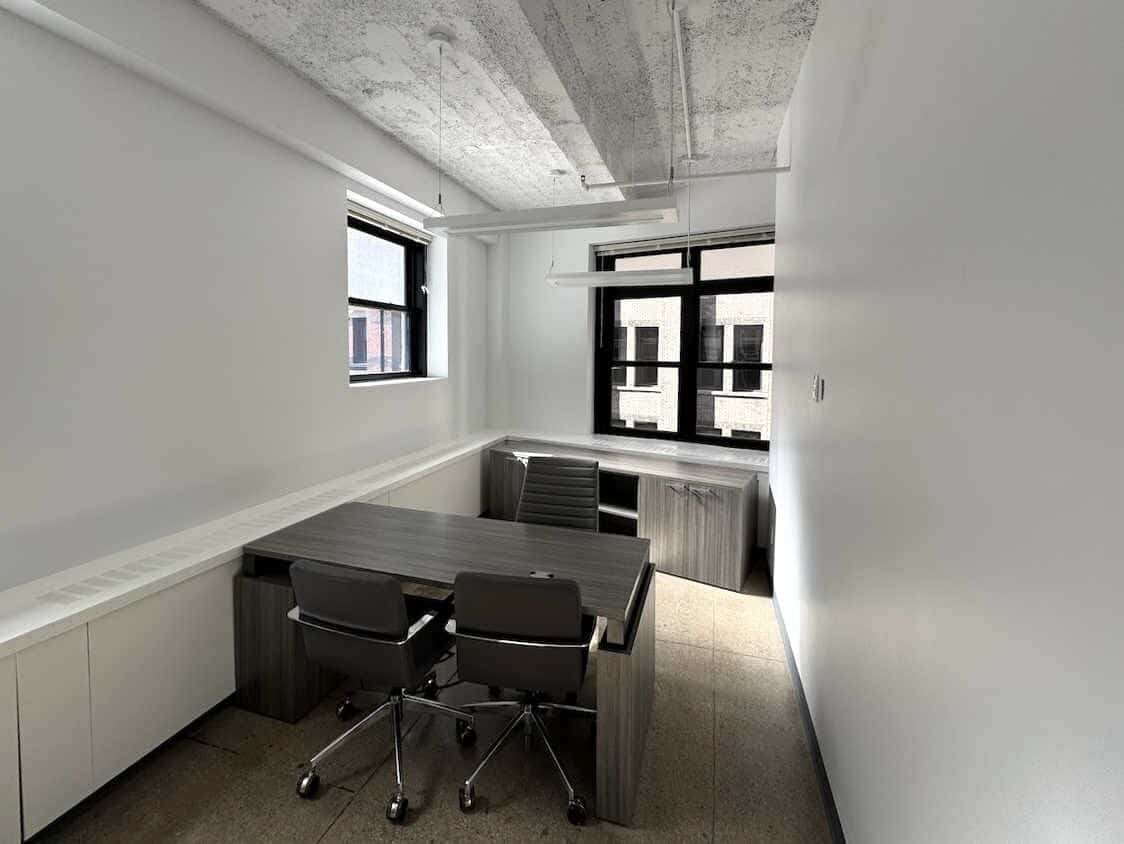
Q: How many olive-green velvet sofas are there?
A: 0